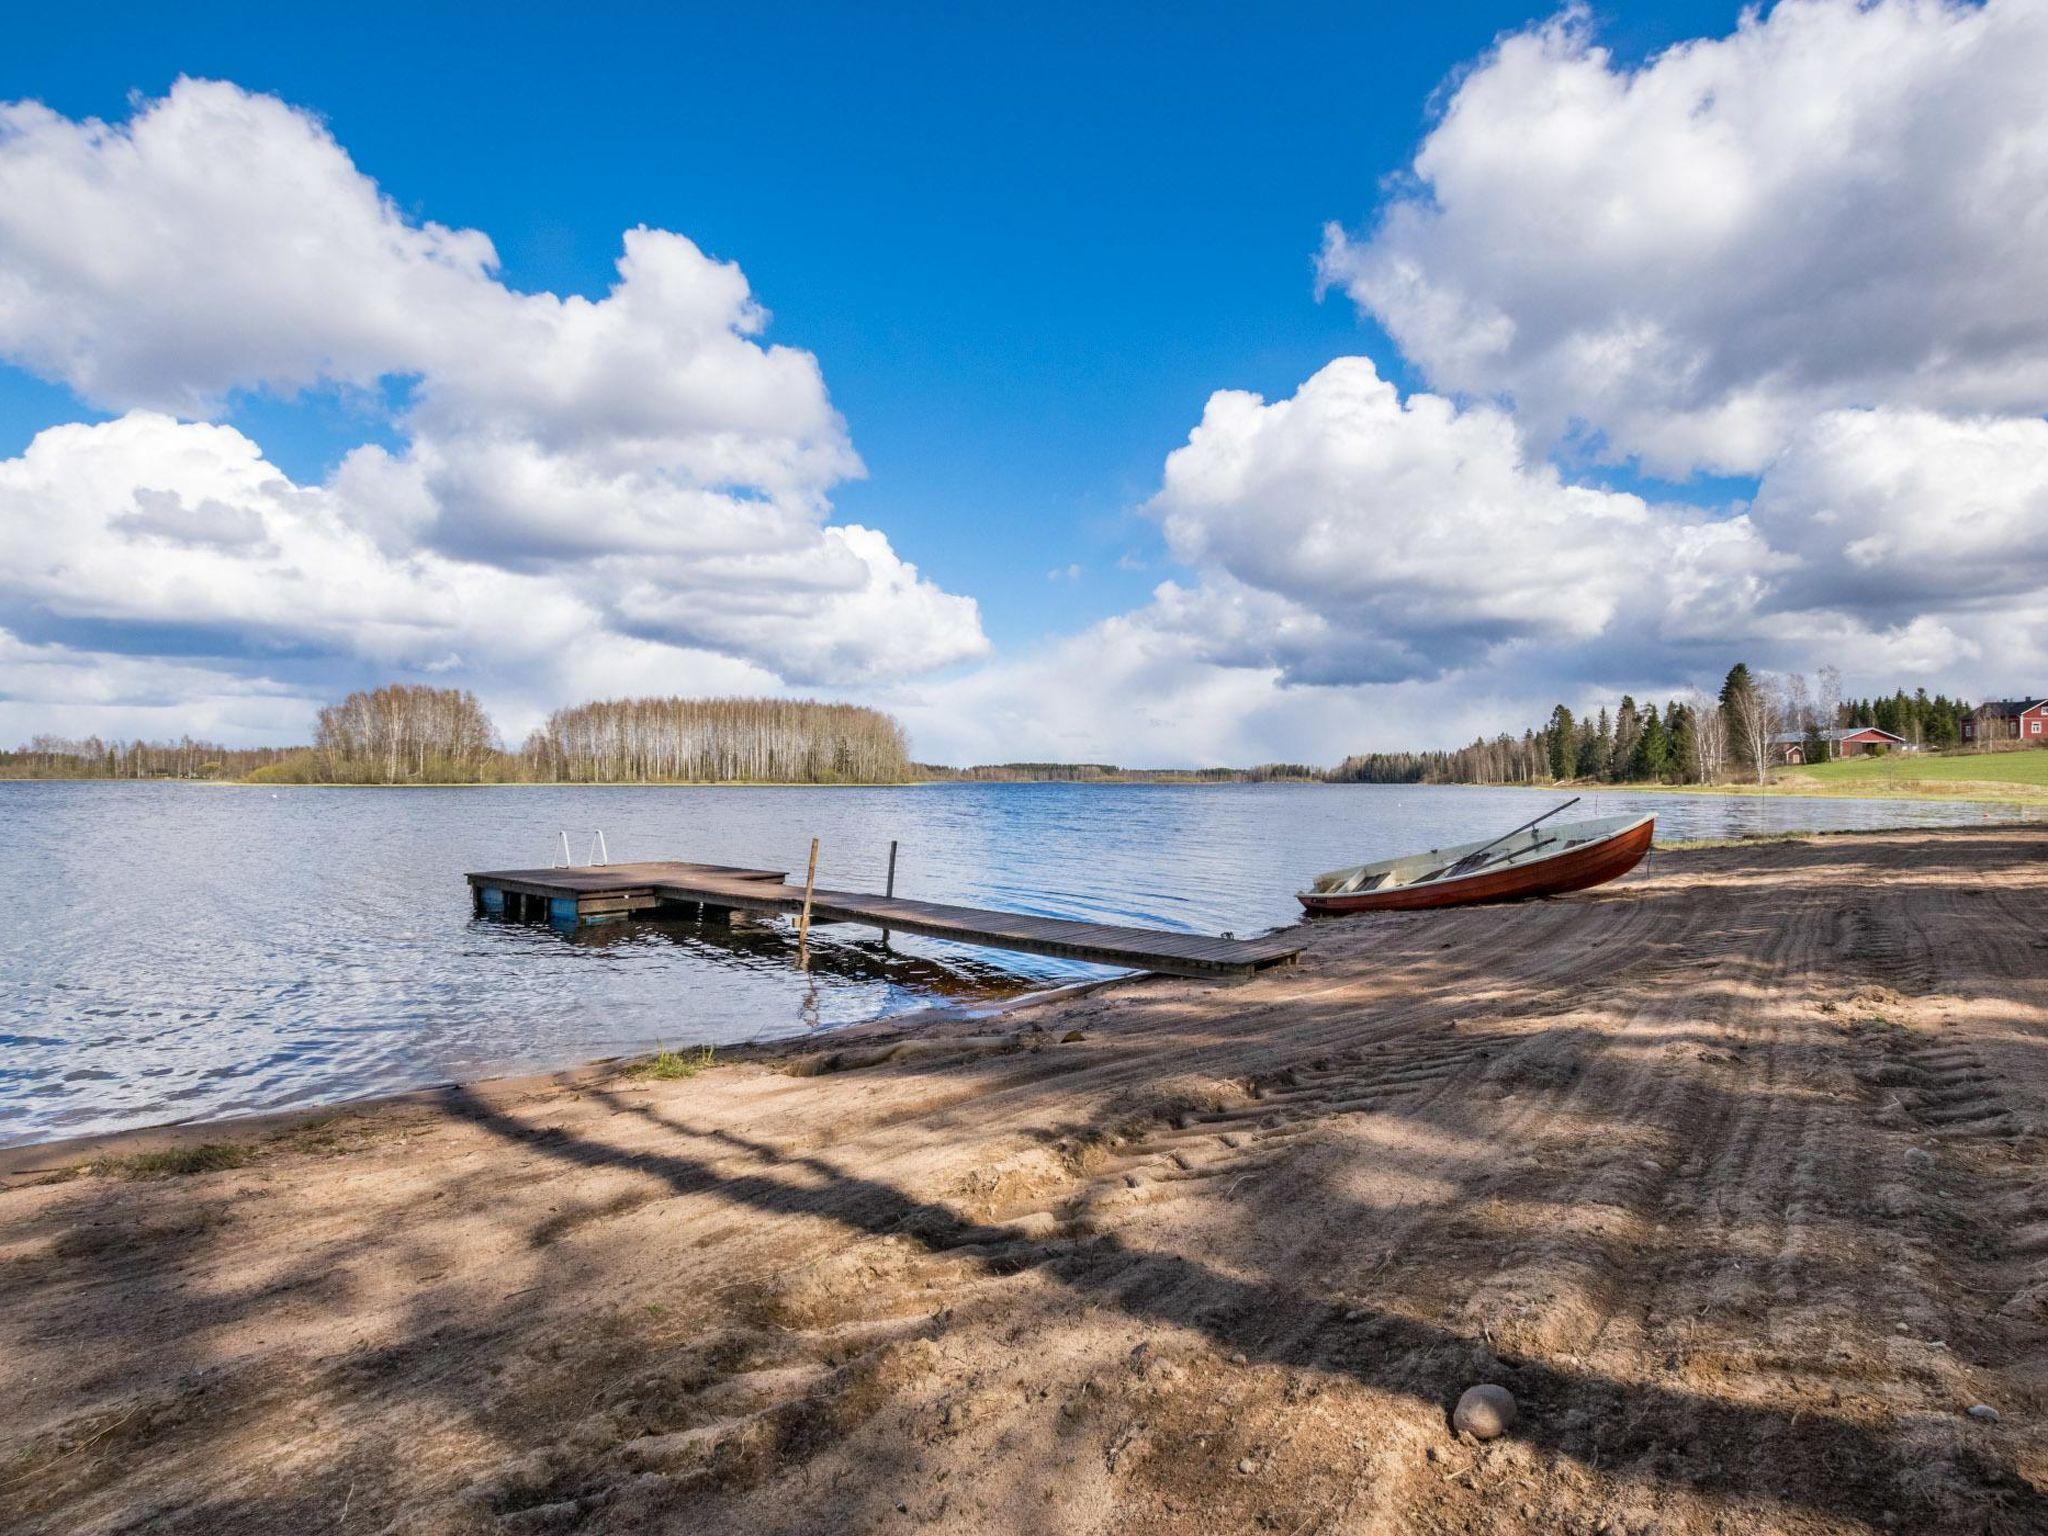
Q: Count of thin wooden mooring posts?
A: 2